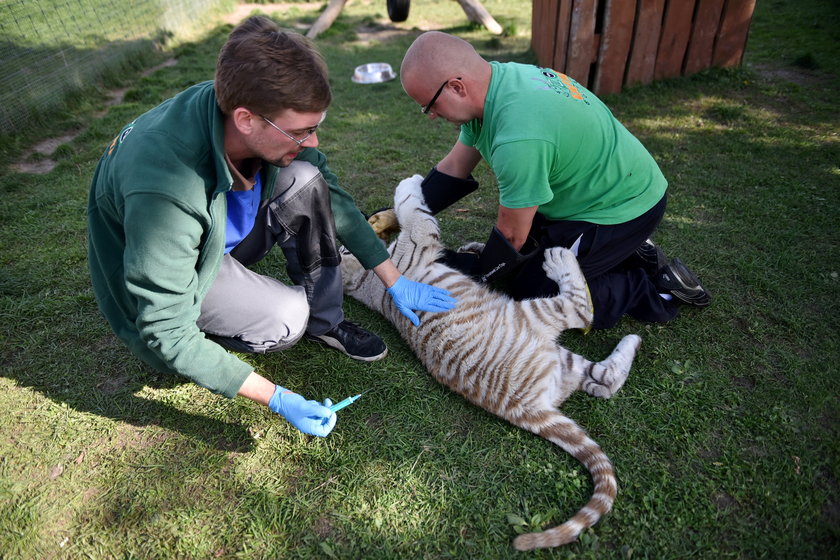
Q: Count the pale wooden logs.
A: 2